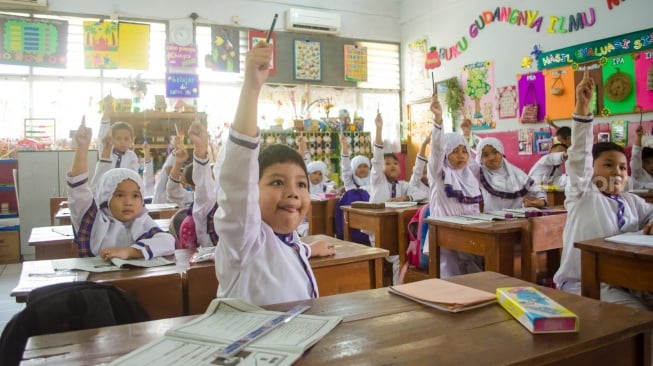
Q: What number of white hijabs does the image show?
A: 5